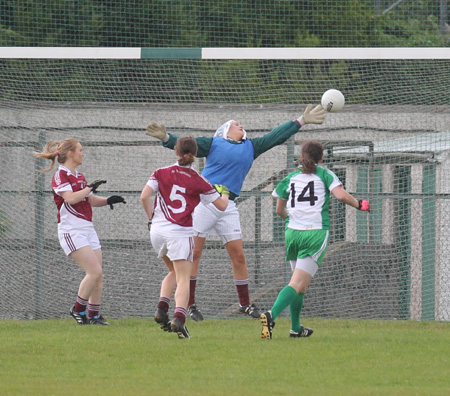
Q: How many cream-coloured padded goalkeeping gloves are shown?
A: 2